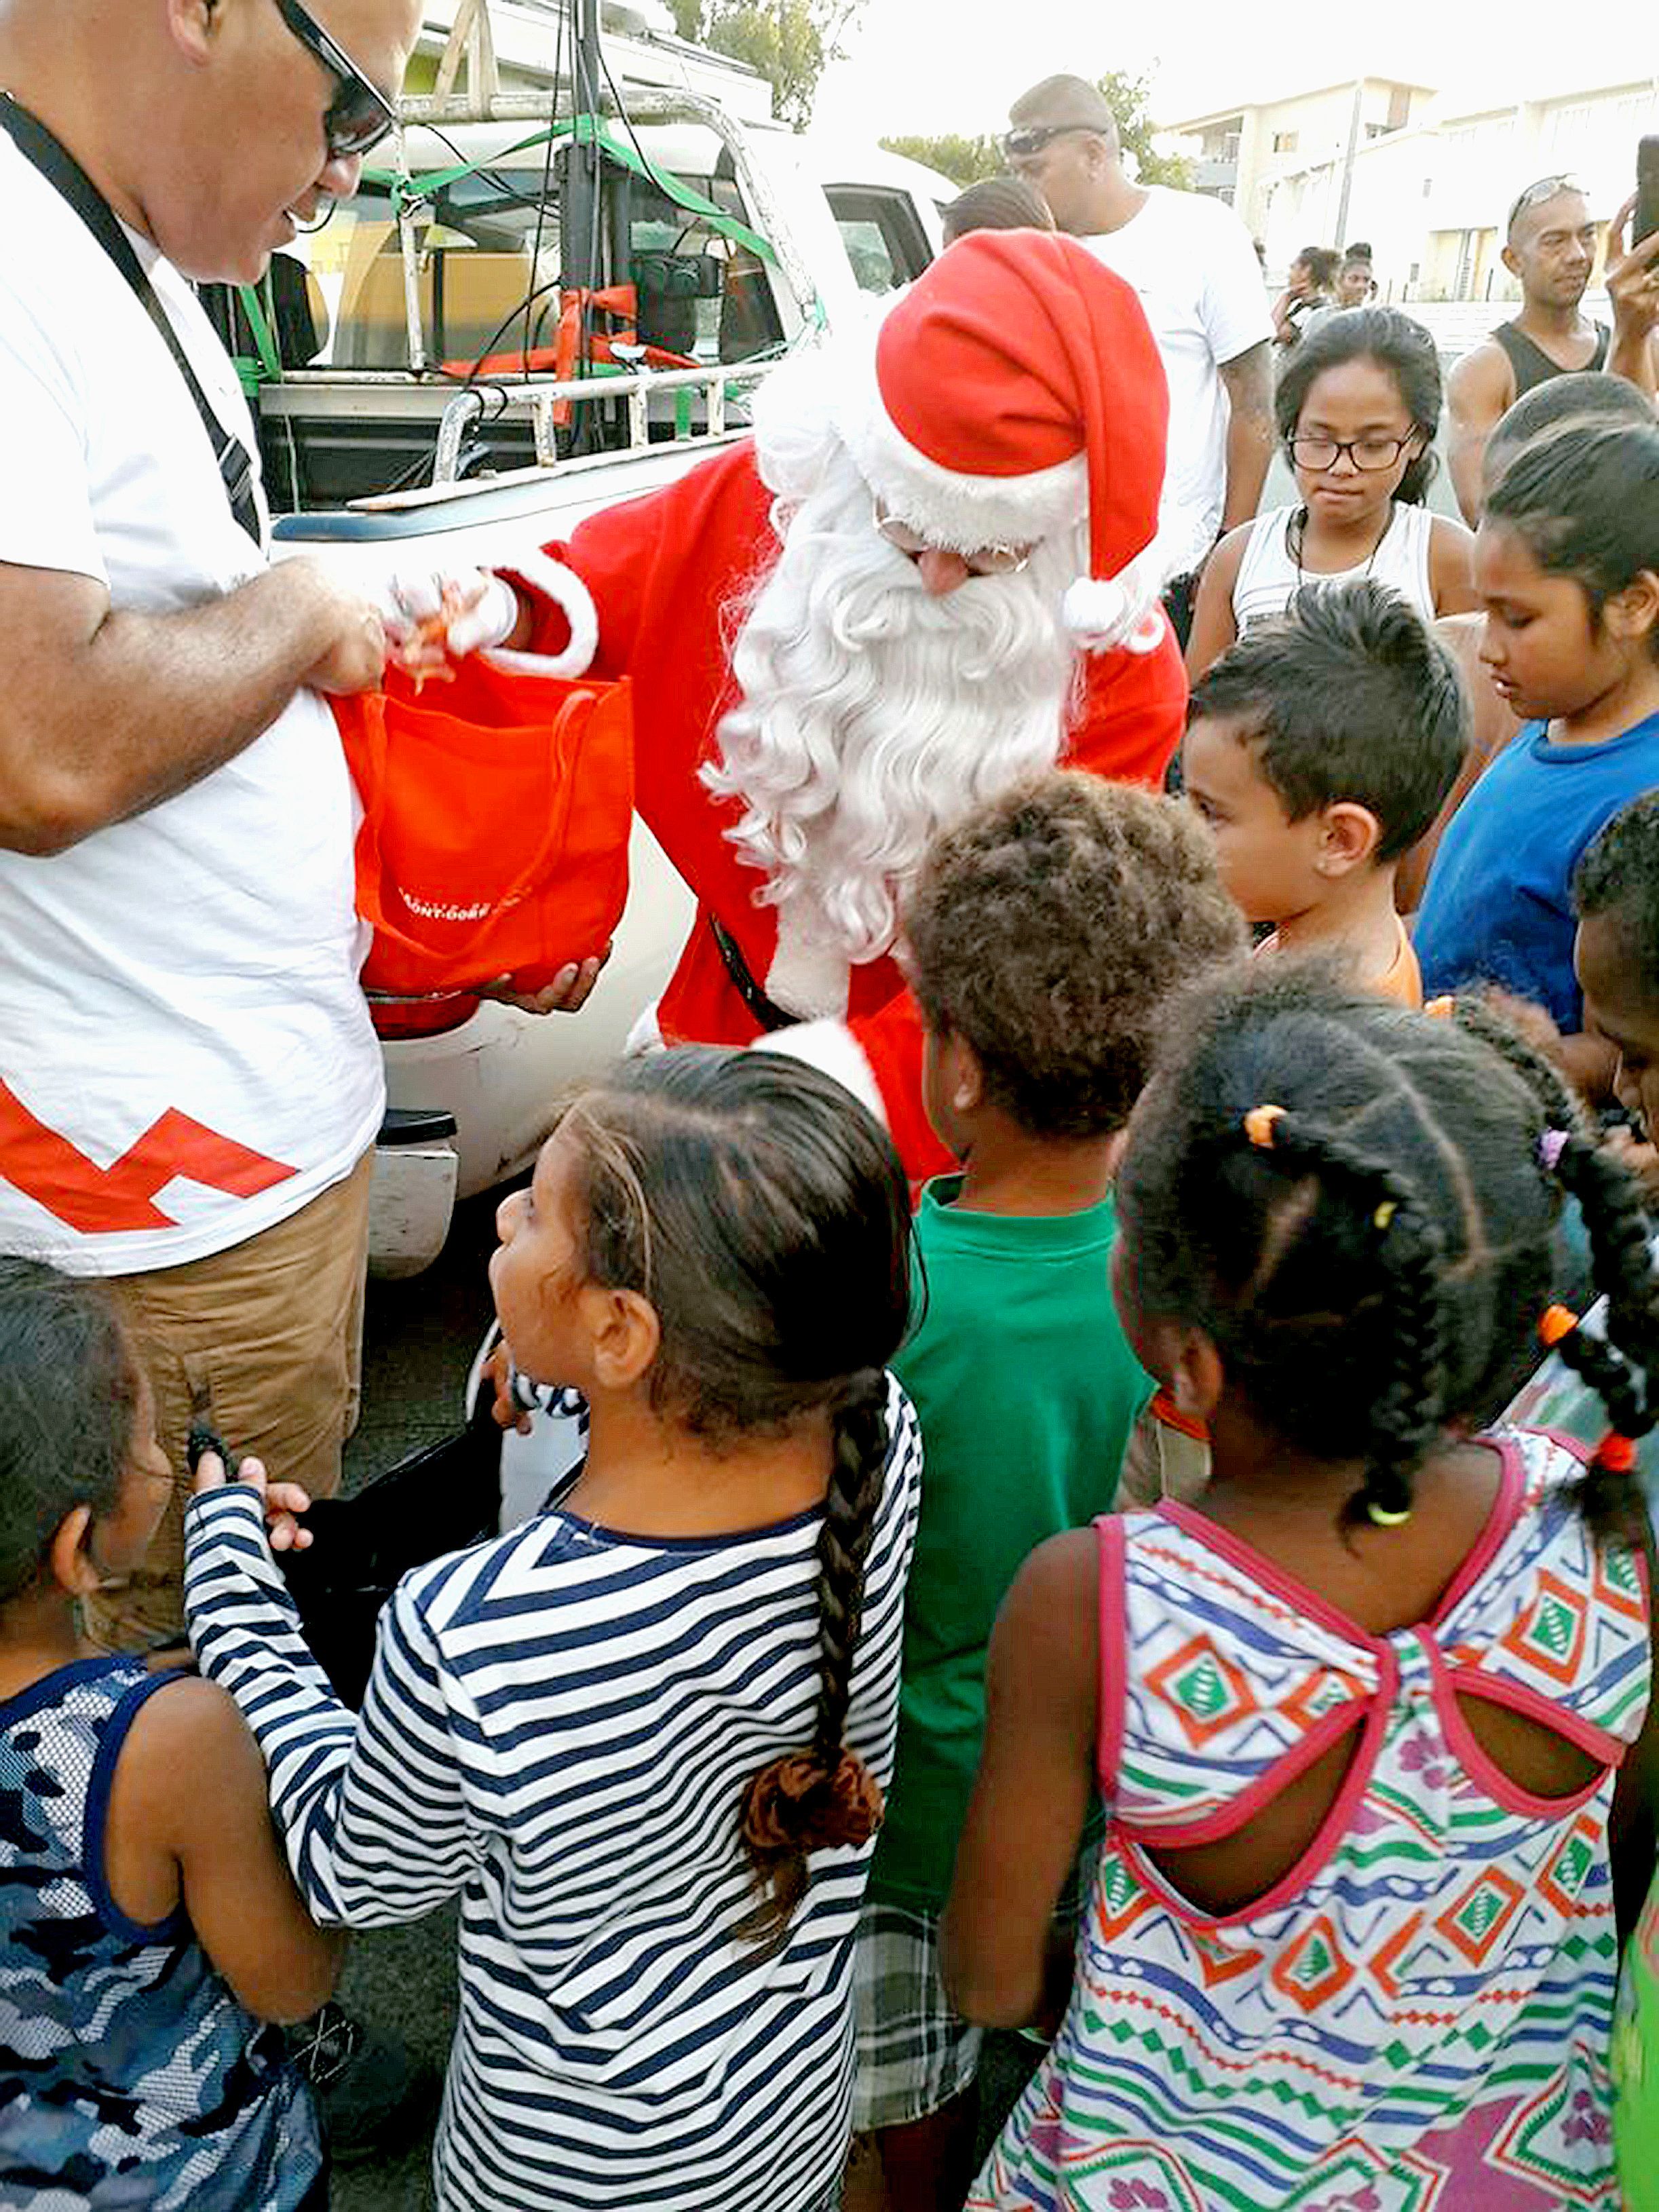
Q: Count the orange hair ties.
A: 4